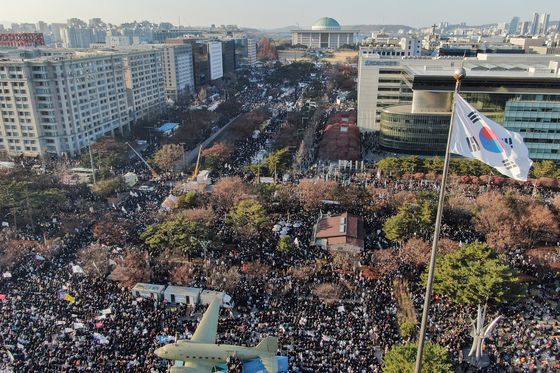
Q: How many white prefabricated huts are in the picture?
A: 3